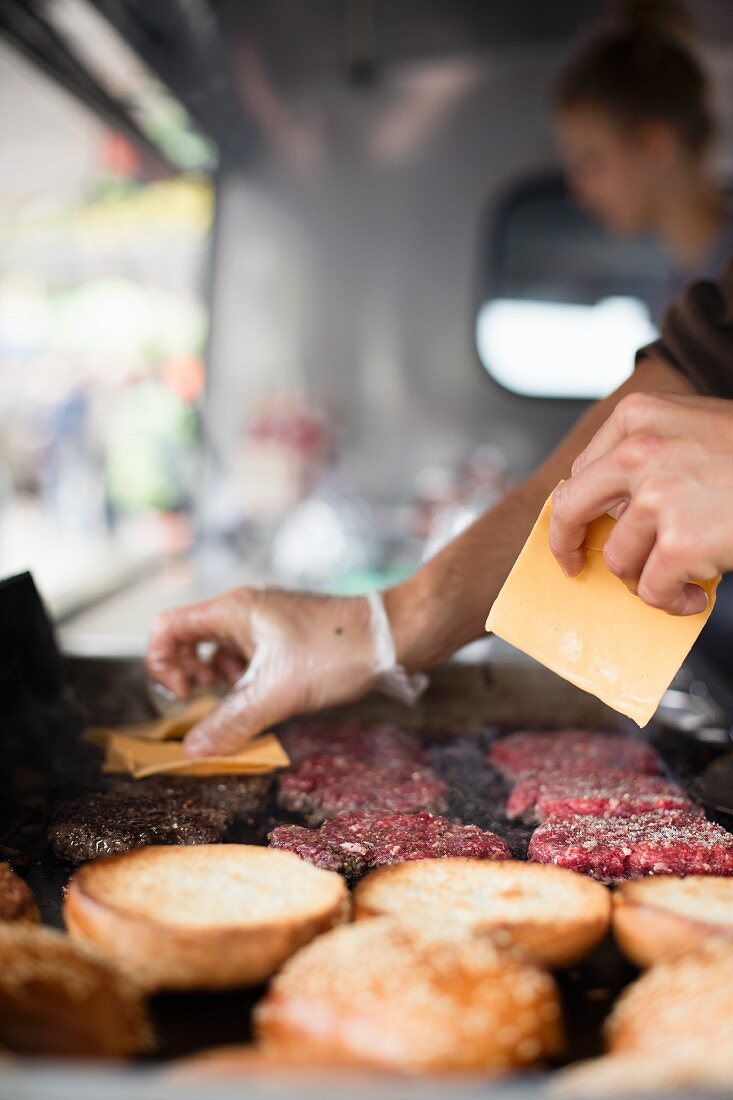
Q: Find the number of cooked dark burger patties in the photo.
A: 2